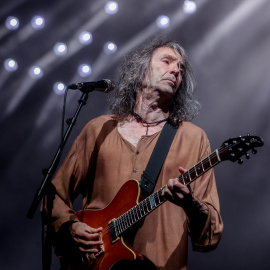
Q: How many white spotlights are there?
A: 12